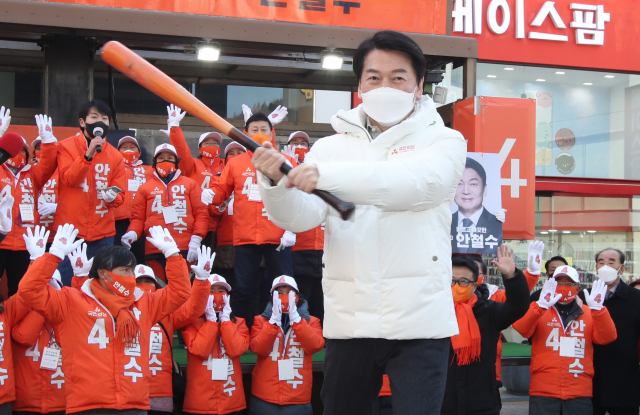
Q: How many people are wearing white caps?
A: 12